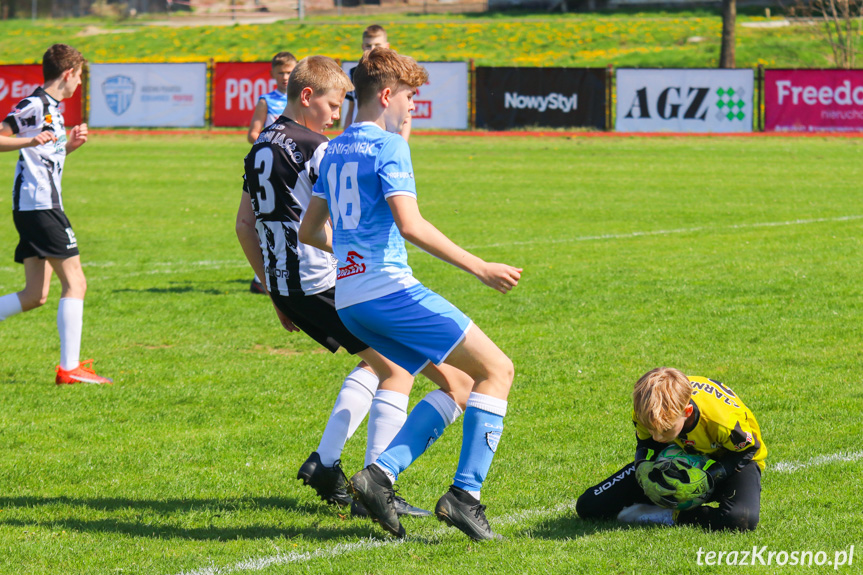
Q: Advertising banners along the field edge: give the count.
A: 7